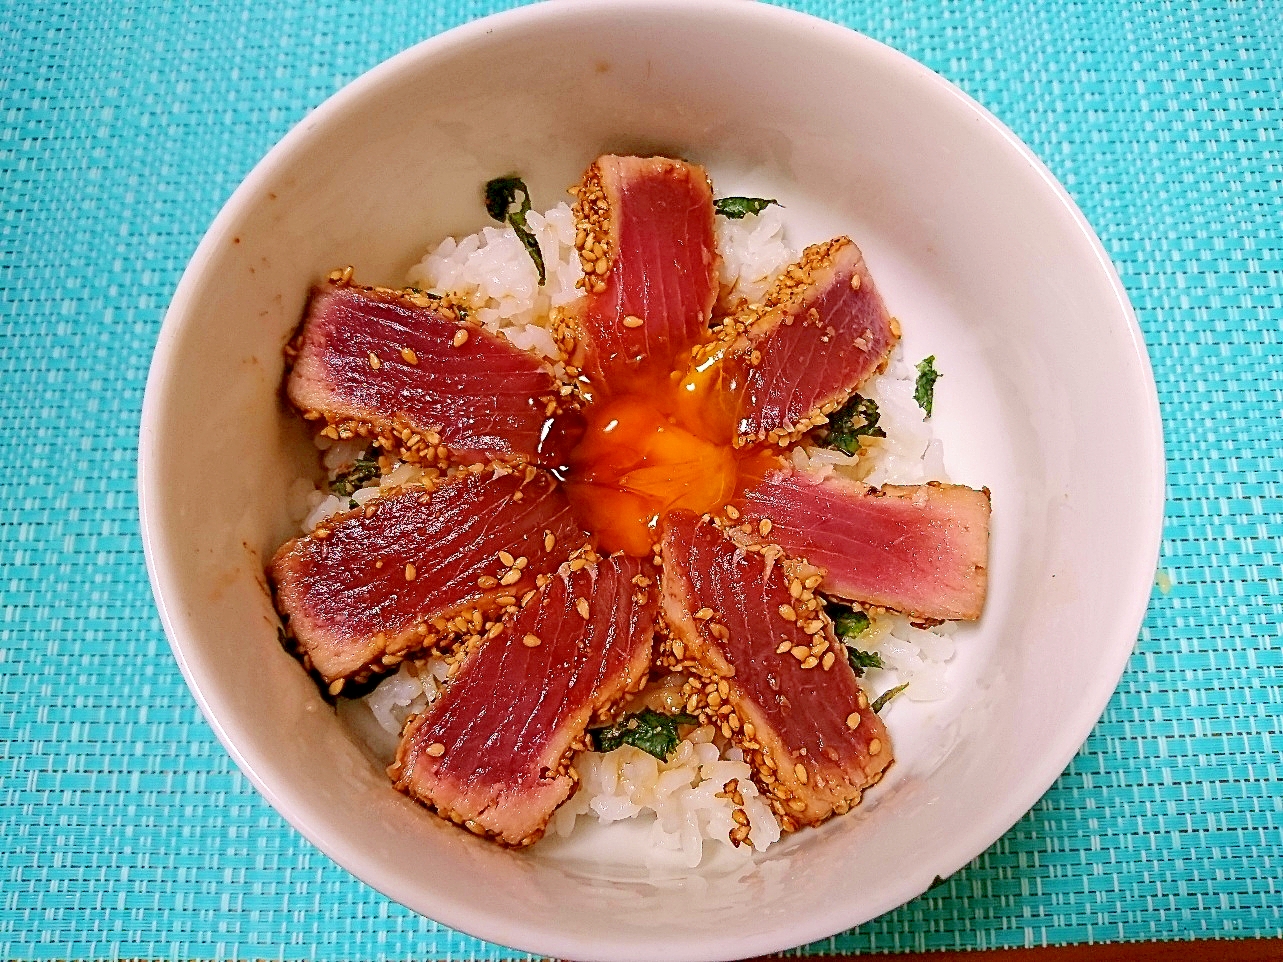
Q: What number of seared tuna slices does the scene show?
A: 7